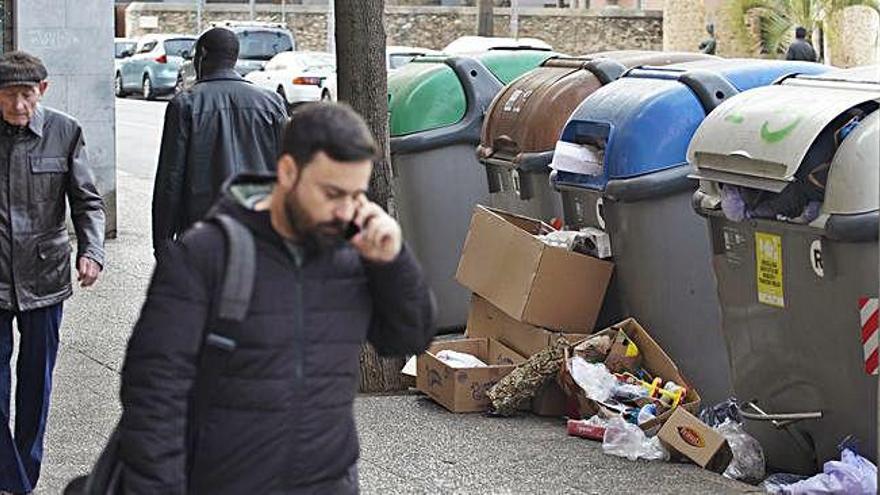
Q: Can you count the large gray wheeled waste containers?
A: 4